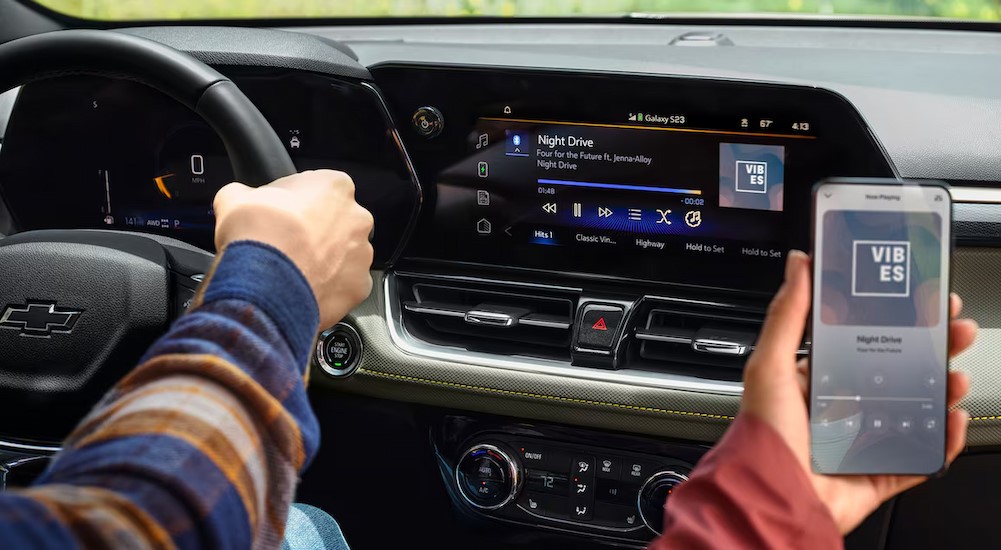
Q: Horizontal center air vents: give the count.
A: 2